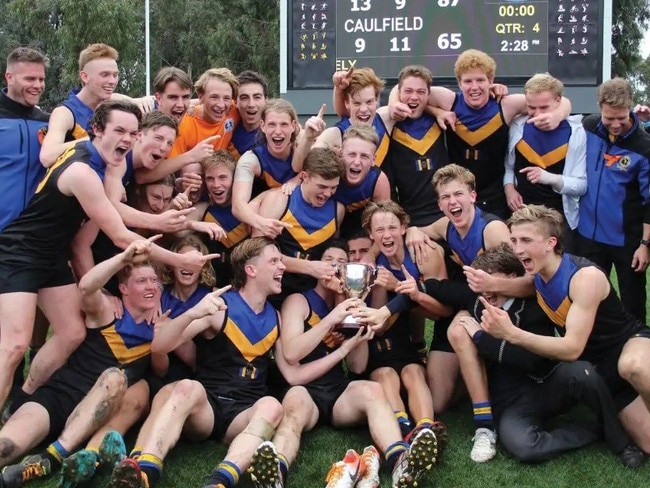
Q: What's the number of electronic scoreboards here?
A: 1